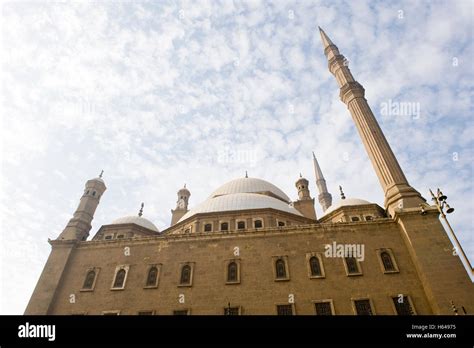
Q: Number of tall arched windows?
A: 9